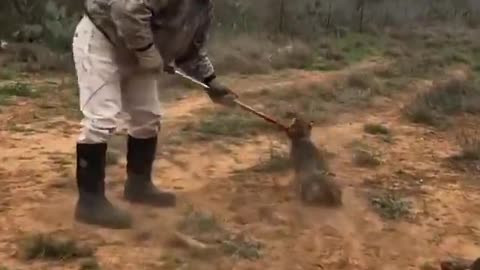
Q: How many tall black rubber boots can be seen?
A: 2